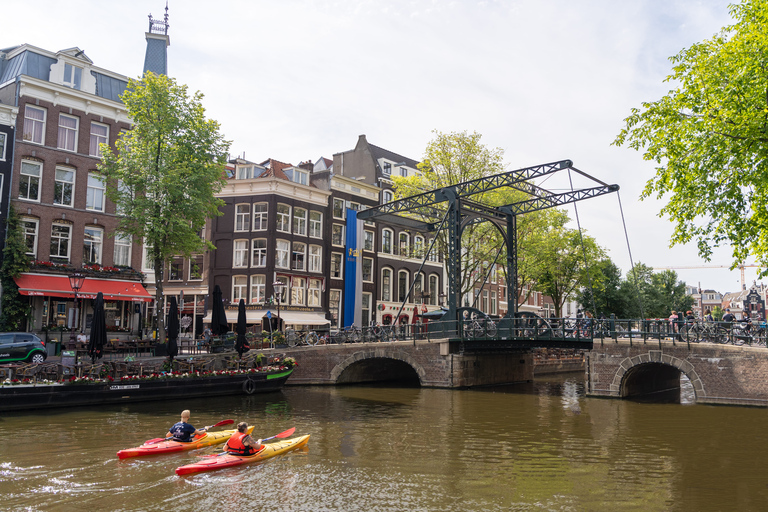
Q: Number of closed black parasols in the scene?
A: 4